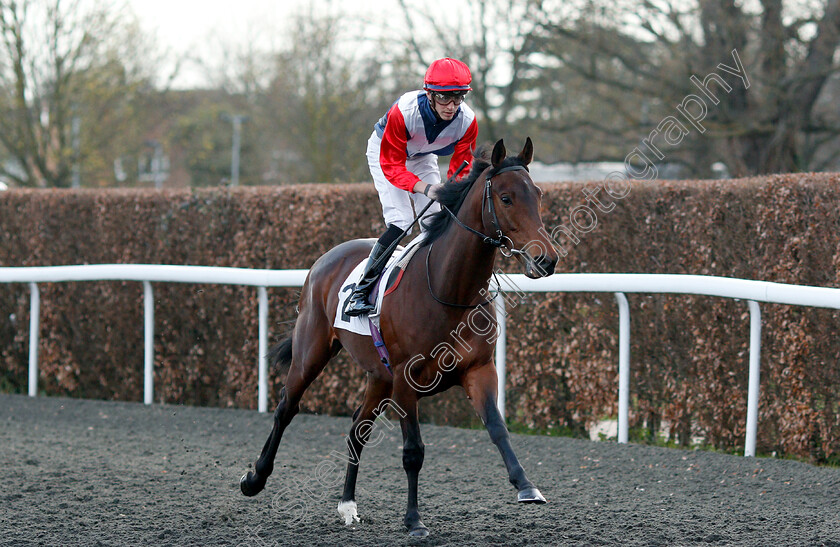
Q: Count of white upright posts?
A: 6